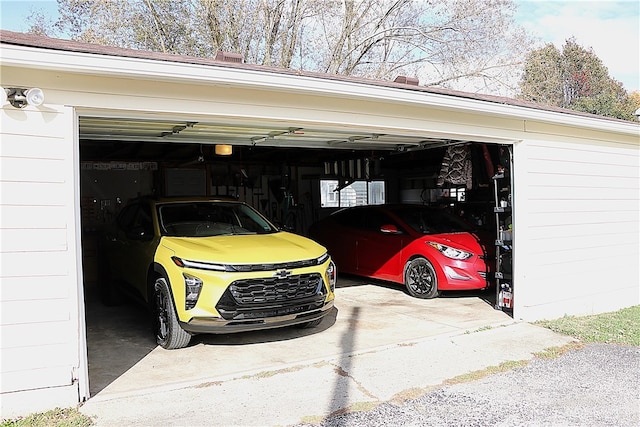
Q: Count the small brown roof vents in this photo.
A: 2